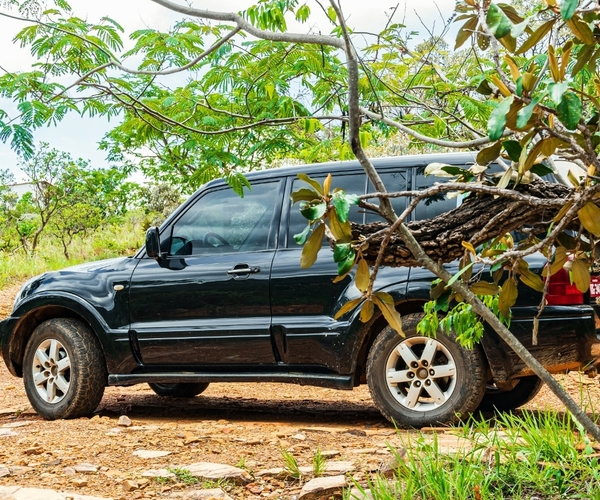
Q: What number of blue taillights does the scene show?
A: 0